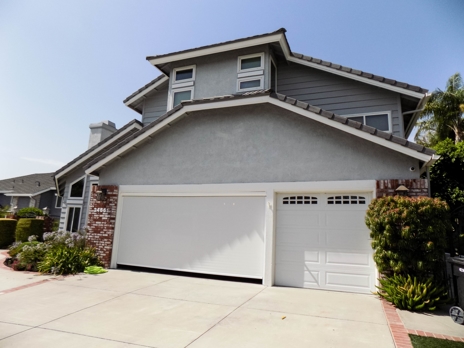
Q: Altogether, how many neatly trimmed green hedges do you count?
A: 2